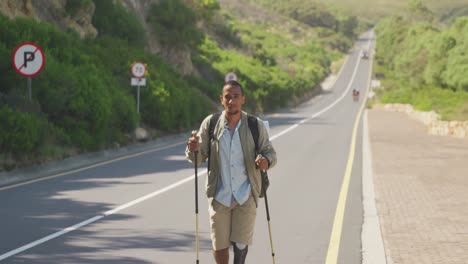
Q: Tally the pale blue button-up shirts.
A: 1